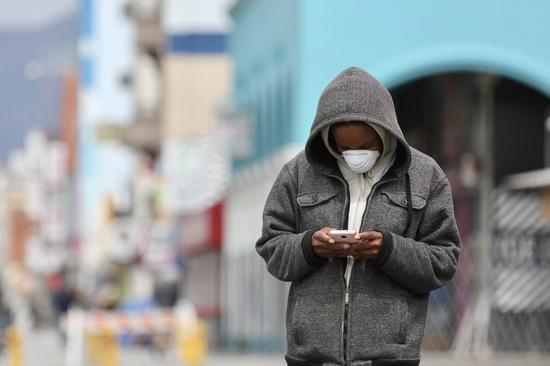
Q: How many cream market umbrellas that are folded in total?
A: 0